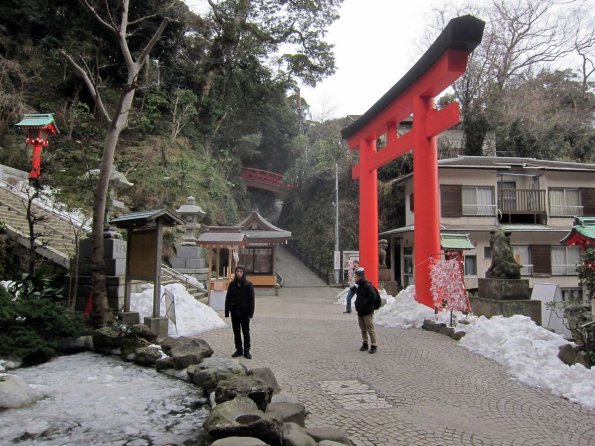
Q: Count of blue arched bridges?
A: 0